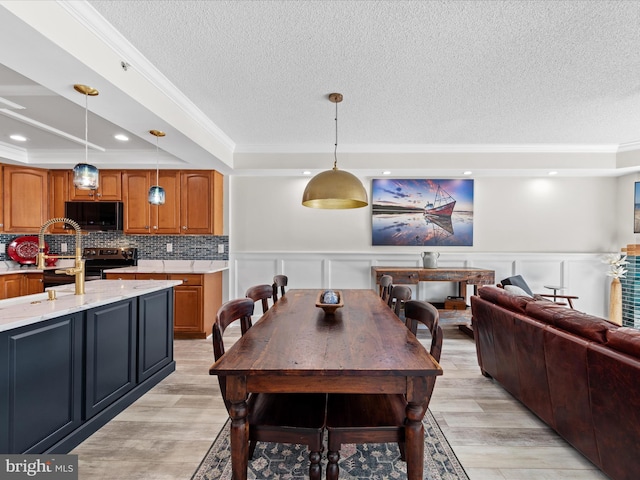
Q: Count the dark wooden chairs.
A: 6